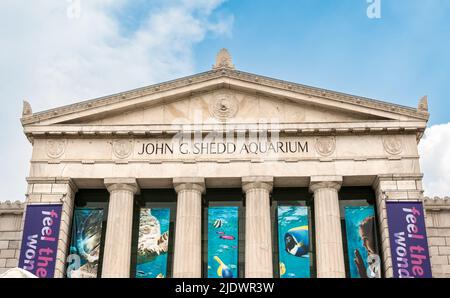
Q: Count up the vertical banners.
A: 7